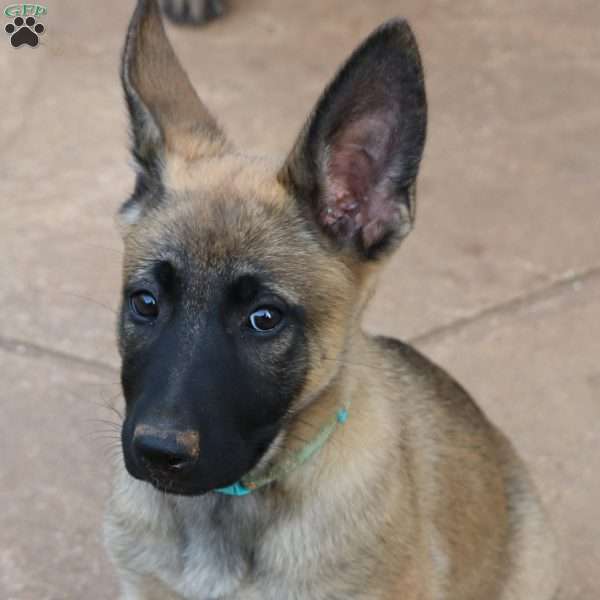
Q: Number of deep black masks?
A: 1